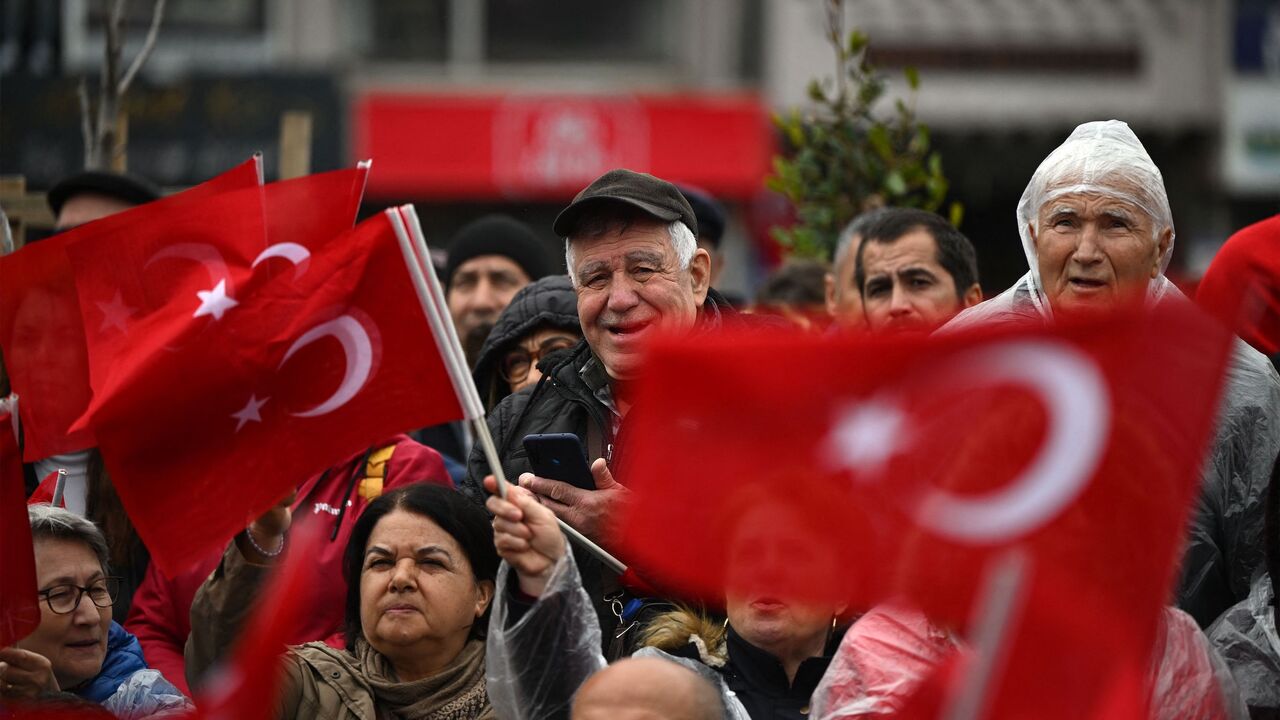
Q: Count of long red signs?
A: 1